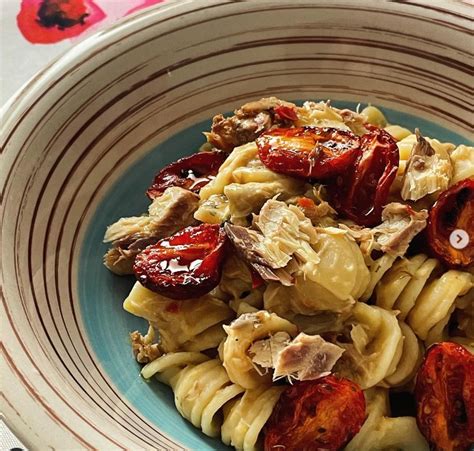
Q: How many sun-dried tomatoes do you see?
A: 7